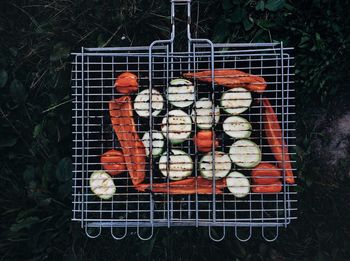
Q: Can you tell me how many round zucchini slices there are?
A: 12